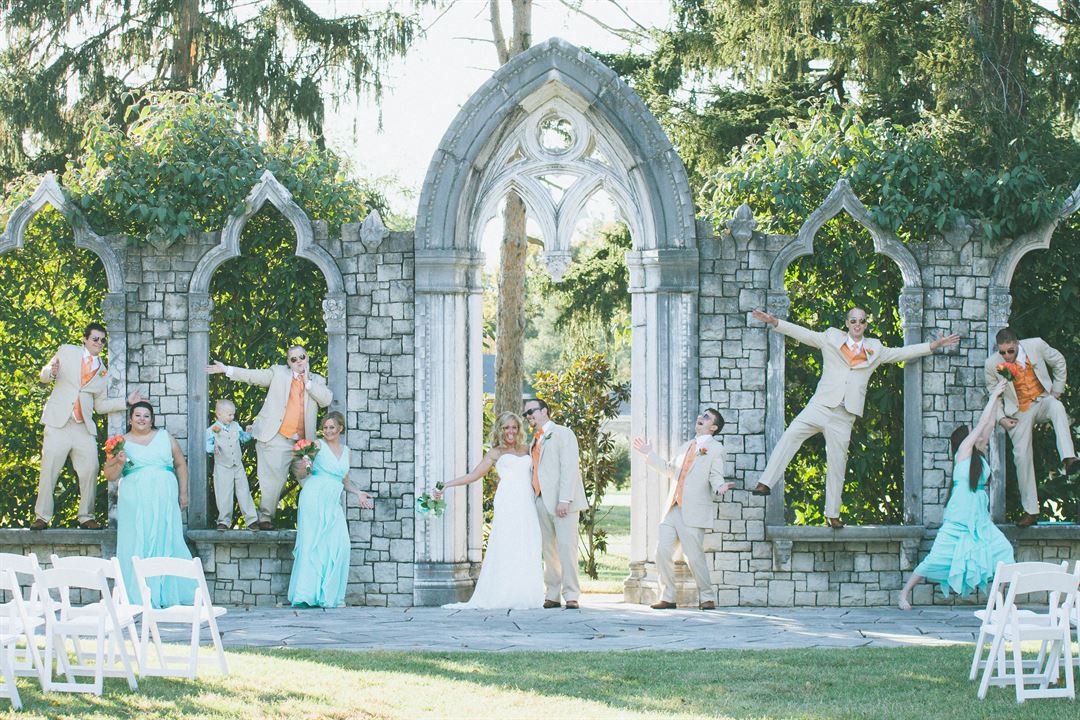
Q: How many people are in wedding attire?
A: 11